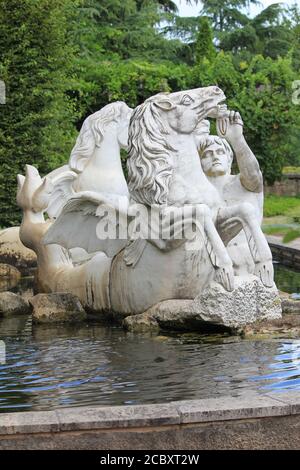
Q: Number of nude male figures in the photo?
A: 1